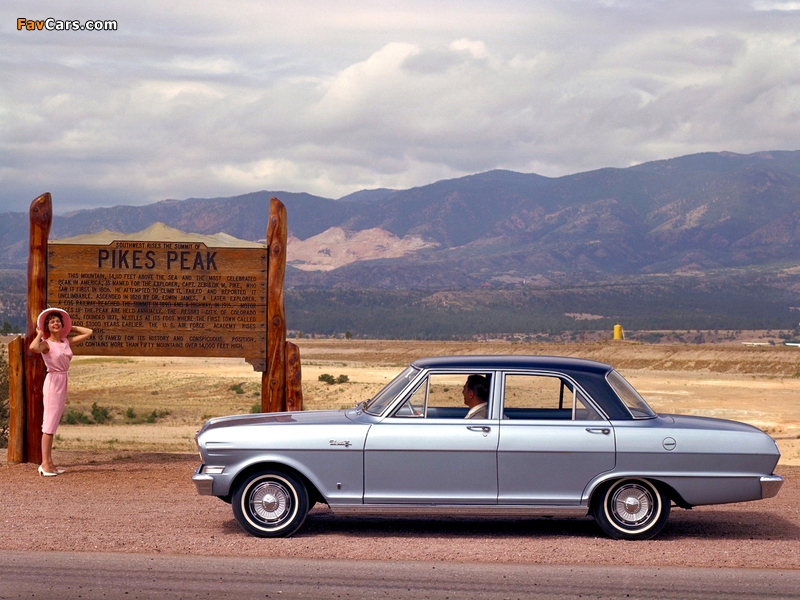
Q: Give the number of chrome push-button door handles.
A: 2